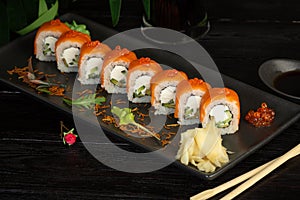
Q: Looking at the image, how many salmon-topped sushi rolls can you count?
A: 8